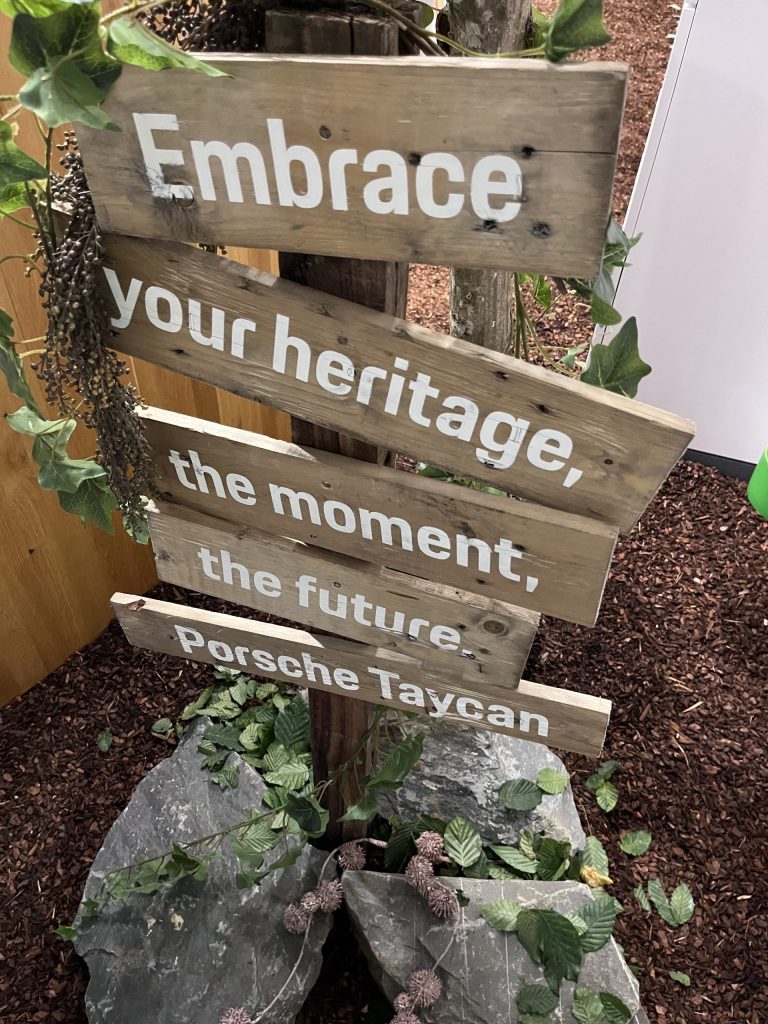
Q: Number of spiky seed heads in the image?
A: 11